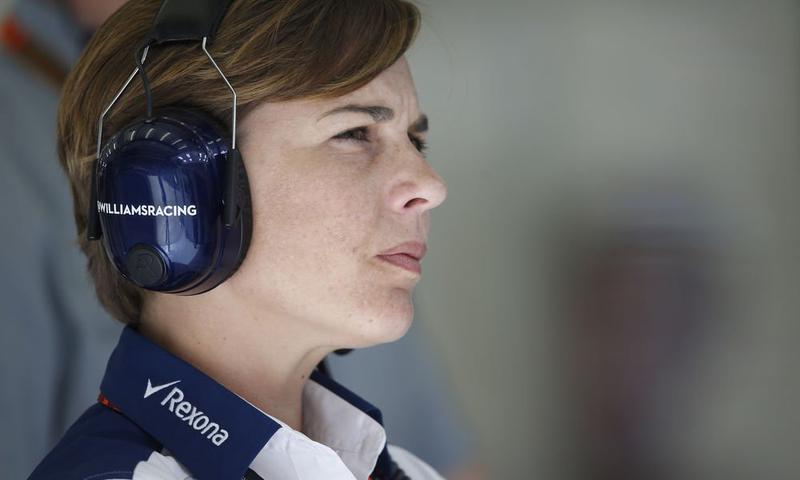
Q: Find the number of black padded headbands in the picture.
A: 1